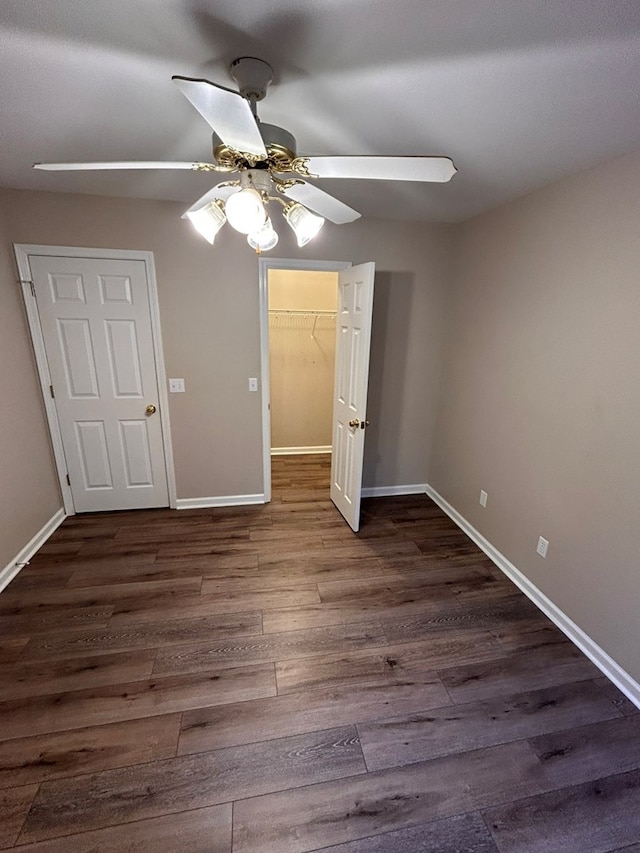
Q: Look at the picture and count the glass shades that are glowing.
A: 4